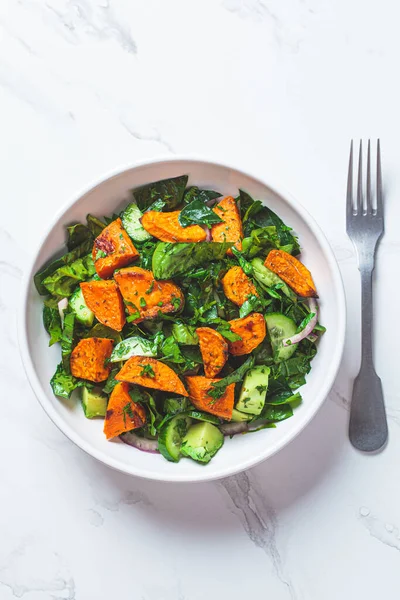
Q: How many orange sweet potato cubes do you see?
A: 13